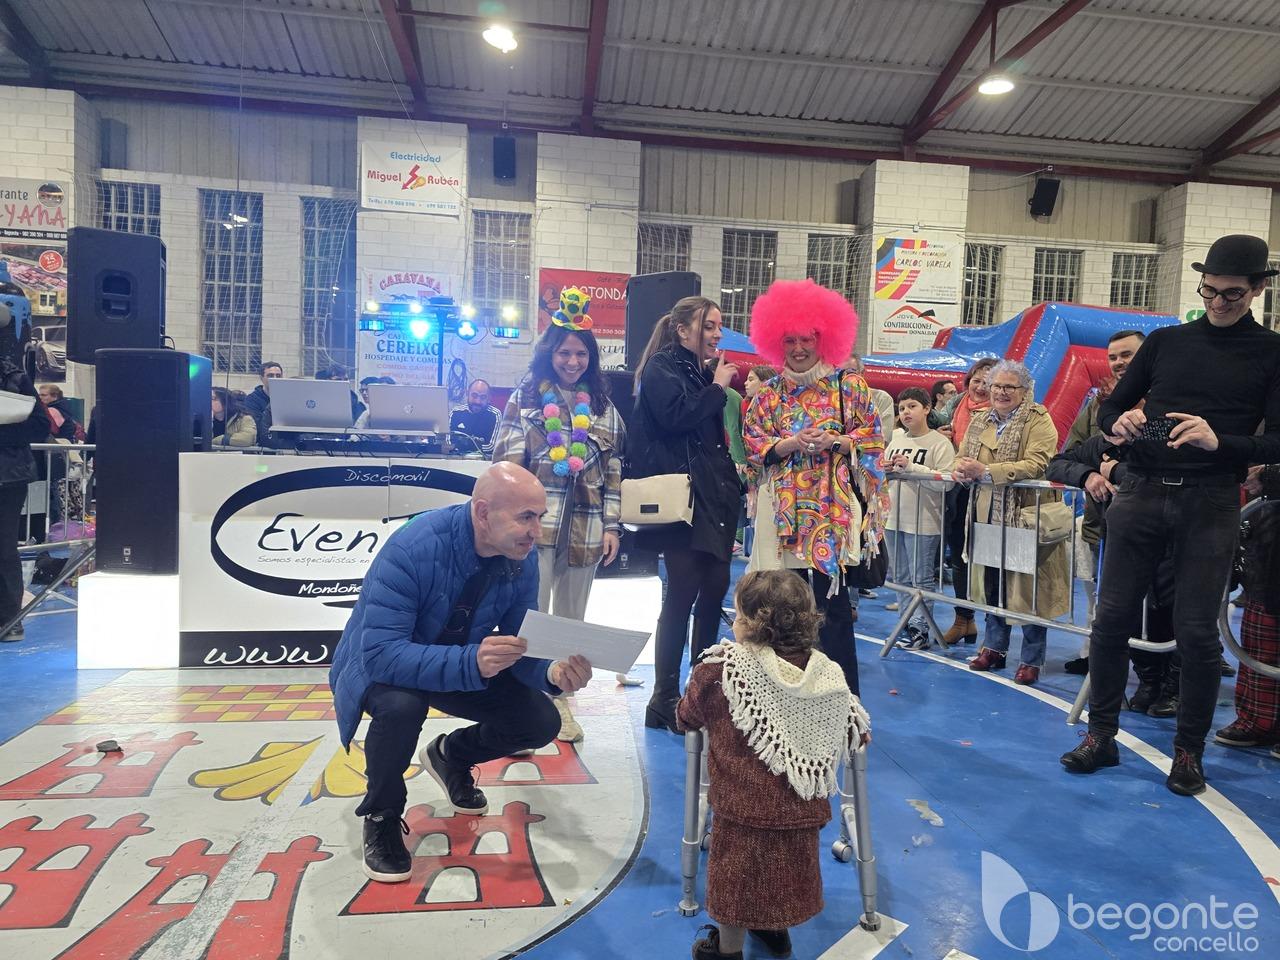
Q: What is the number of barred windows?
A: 11